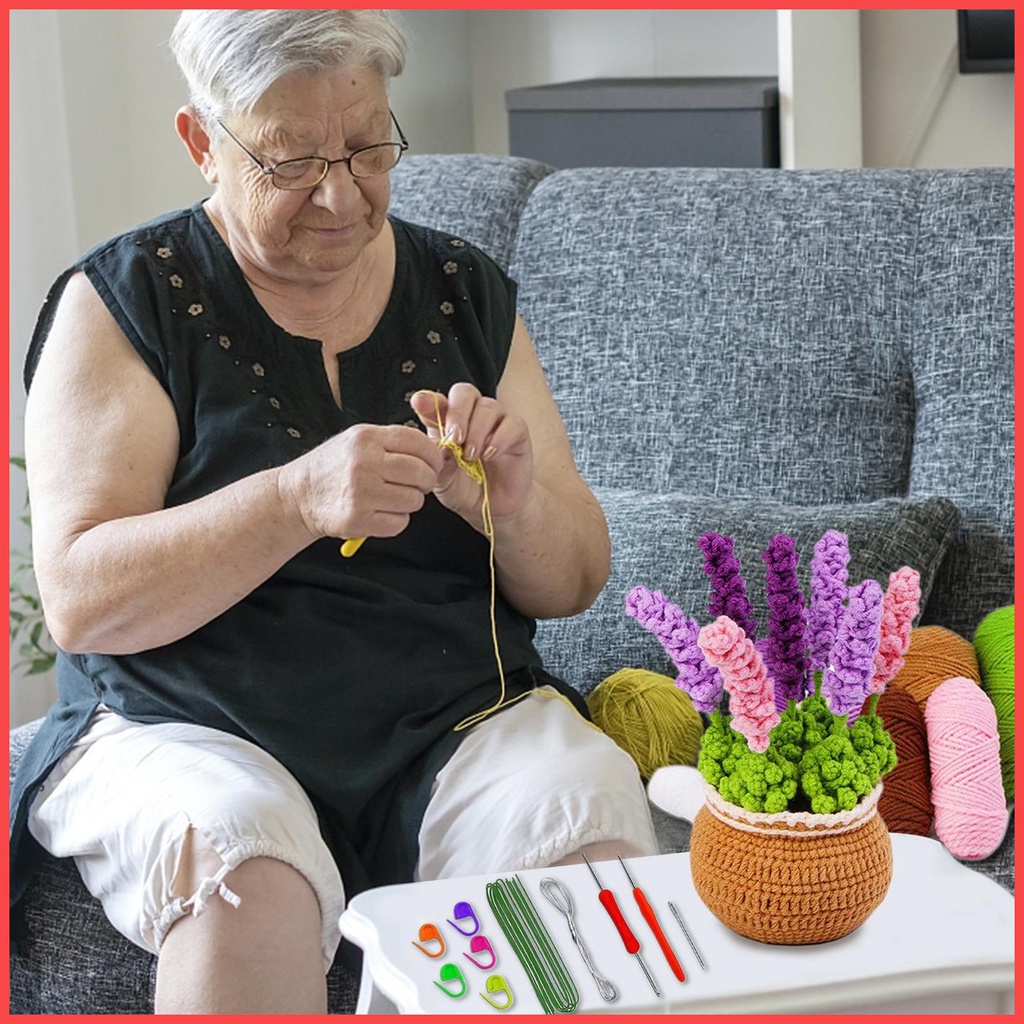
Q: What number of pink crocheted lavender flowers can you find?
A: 2